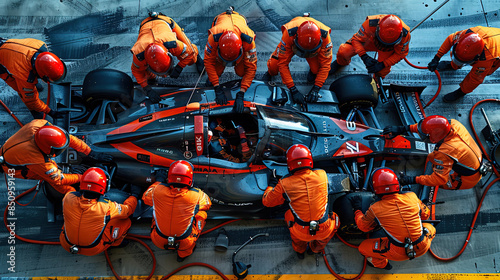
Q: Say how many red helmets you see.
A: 12